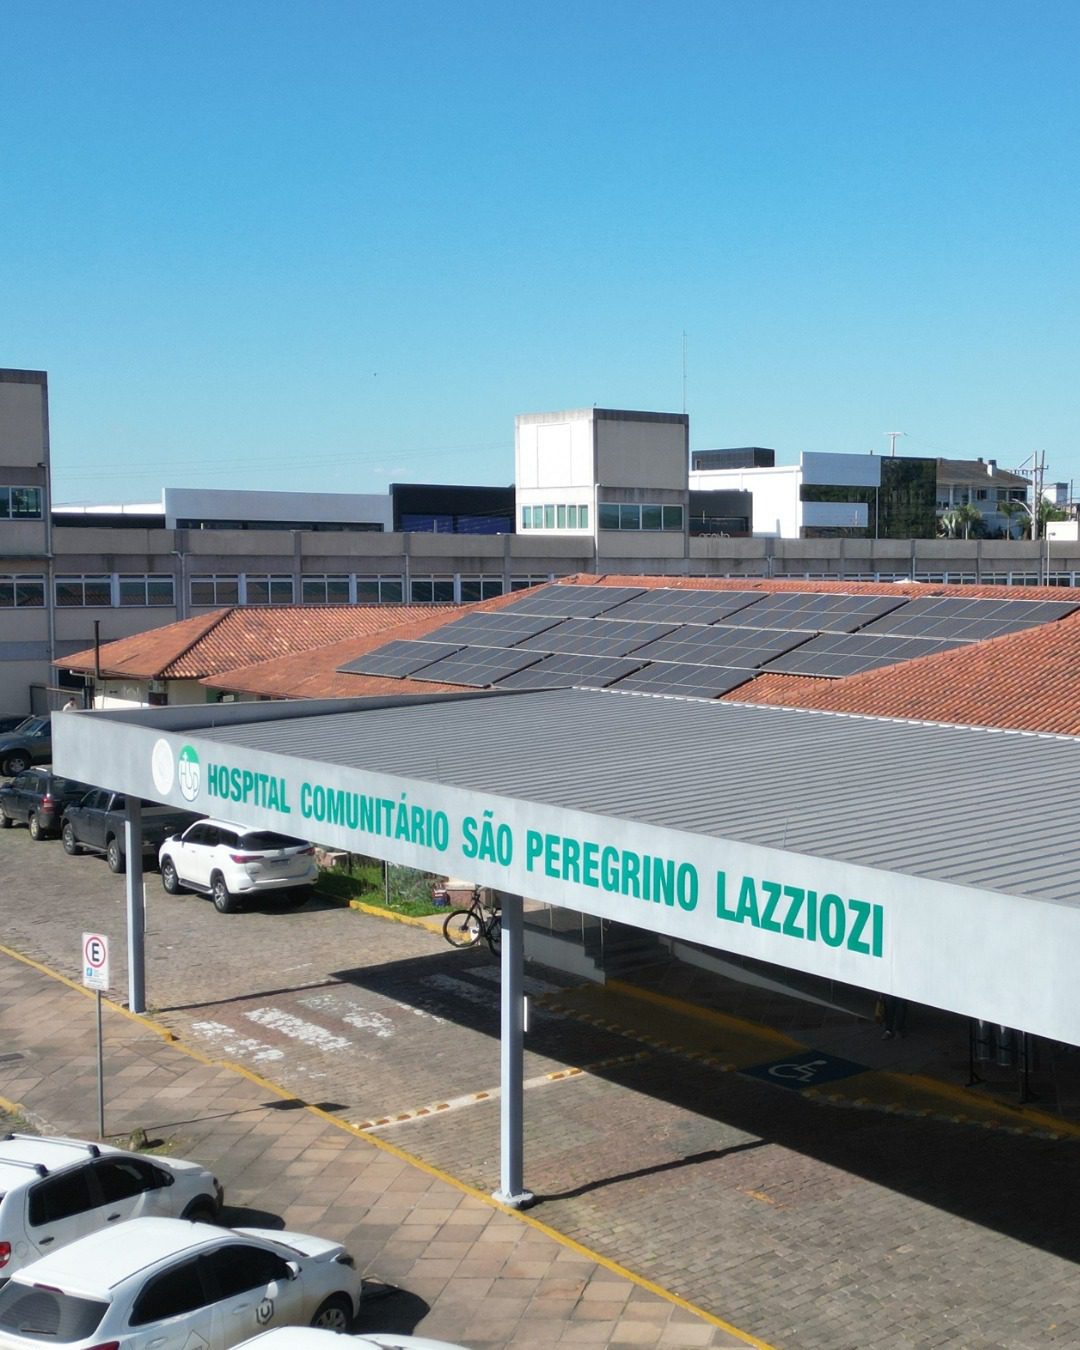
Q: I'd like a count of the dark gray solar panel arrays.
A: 12